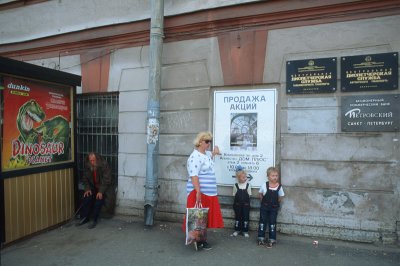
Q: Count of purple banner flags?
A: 0